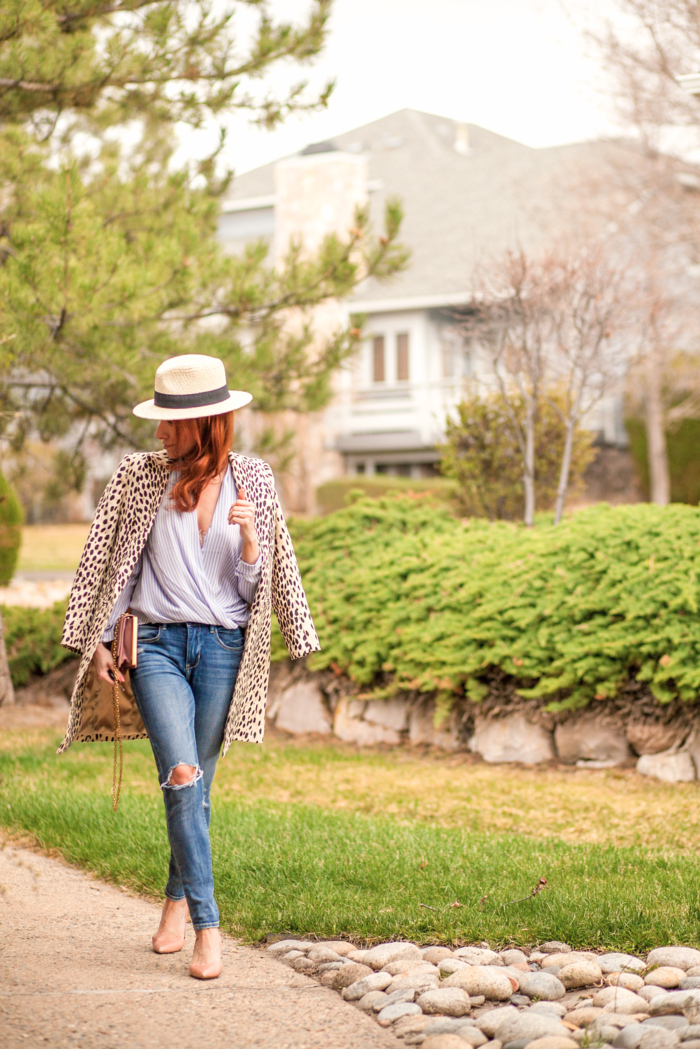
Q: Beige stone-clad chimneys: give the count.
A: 1